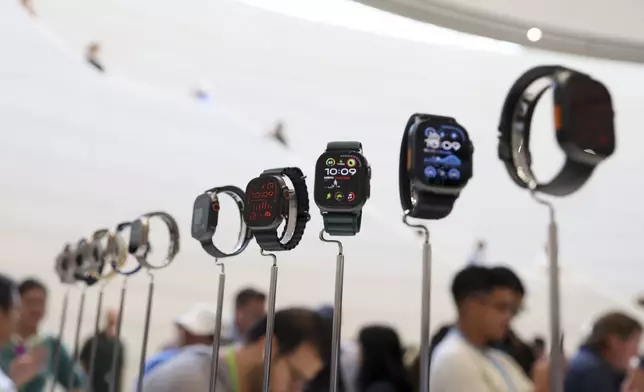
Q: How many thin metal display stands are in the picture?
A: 10